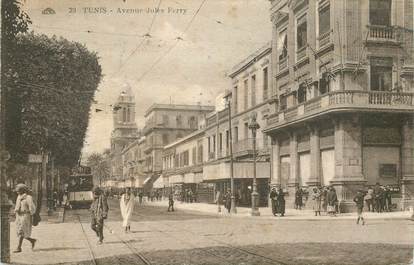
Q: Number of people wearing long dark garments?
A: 2